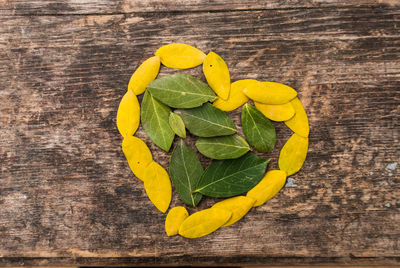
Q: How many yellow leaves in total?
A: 15